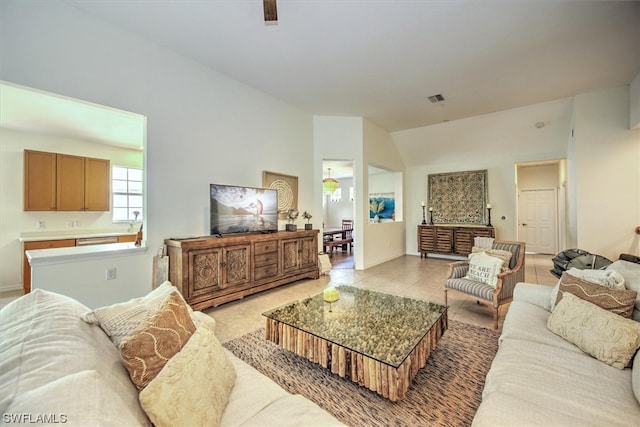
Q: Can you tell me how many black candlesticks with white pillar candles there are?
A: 3